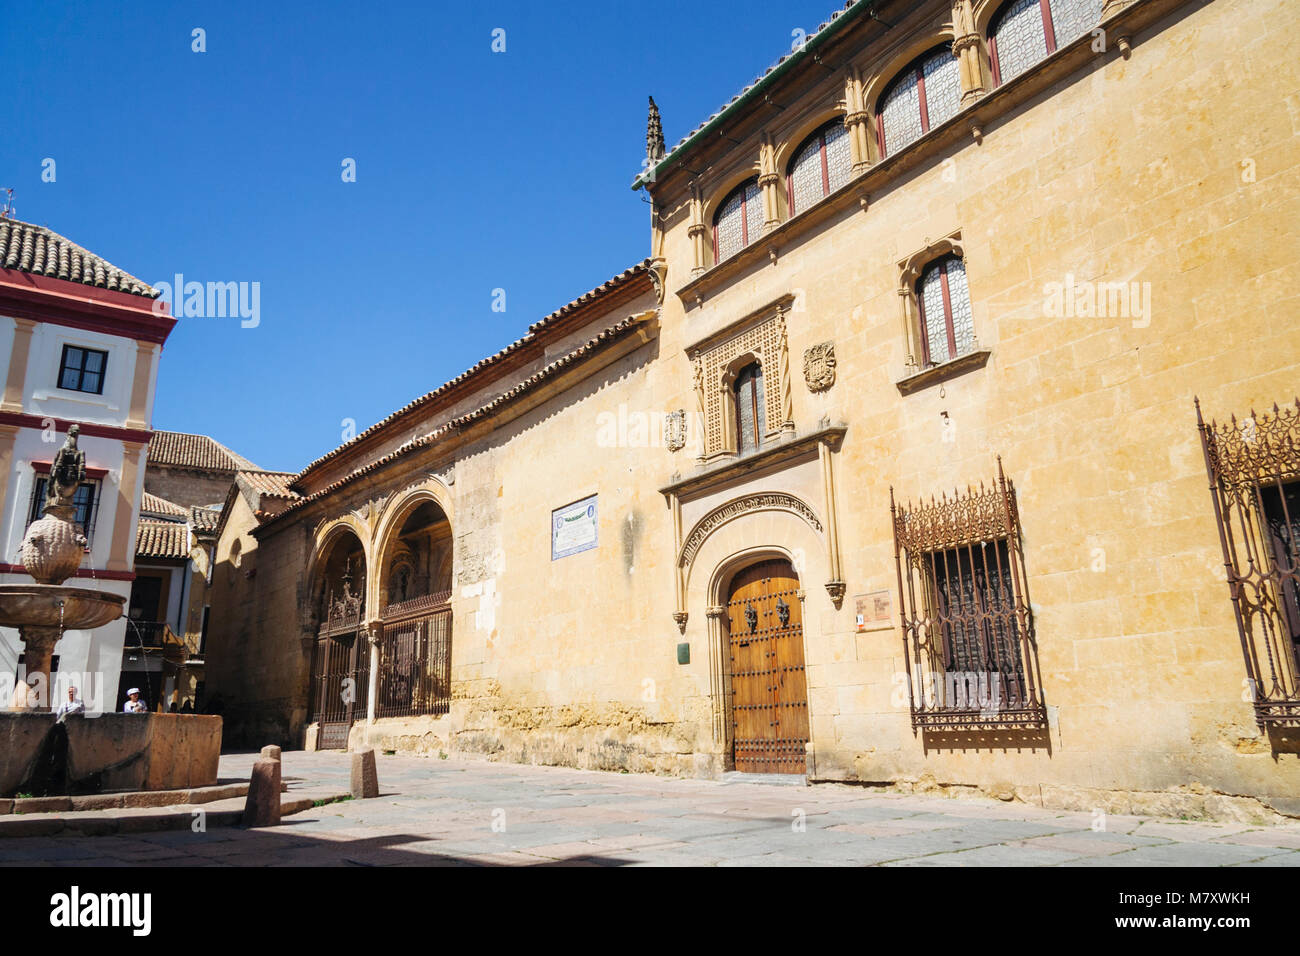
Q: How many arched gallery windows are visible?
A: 4